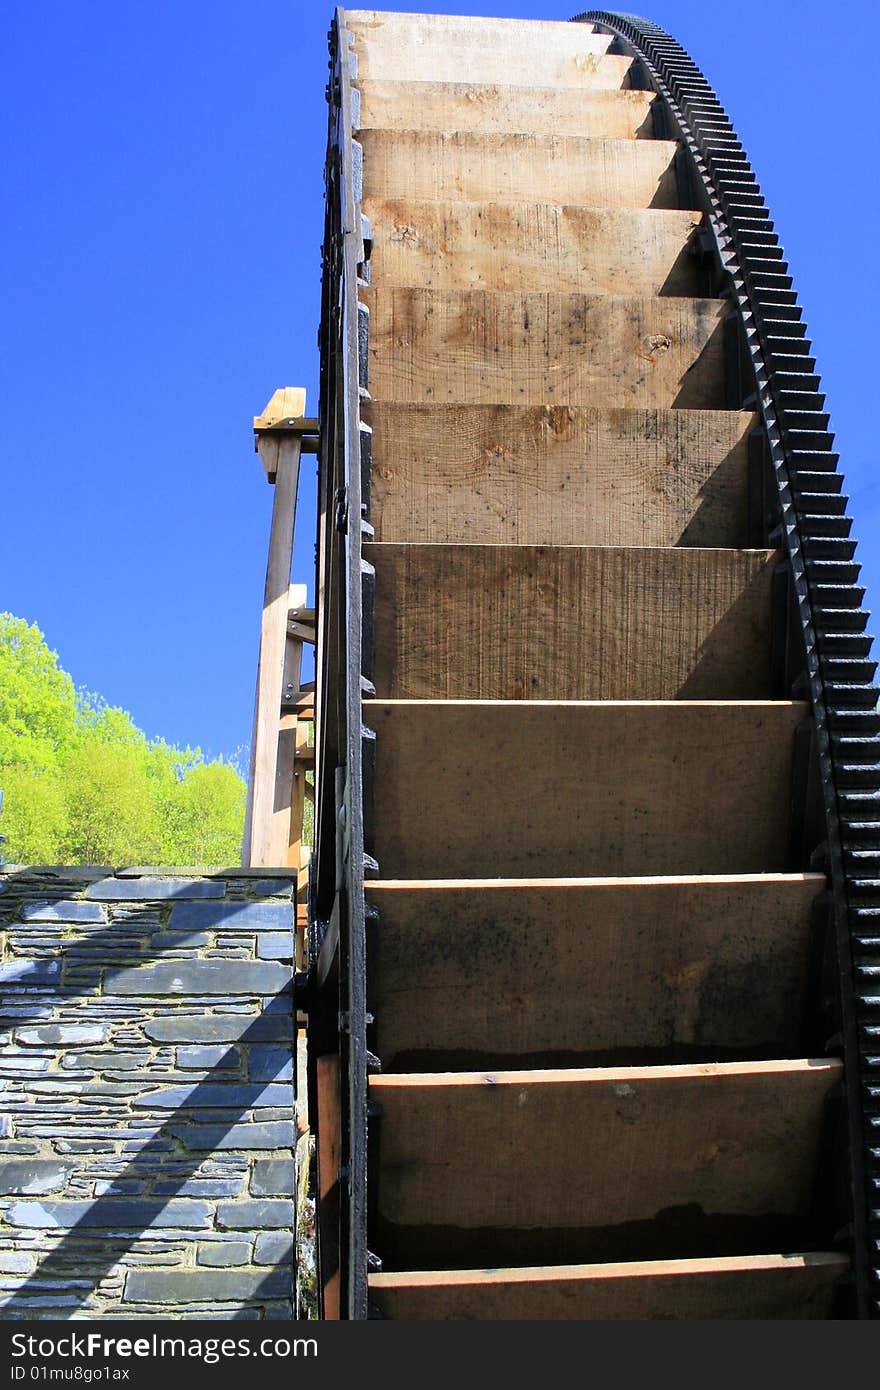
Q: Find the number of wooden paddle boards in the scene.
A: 13